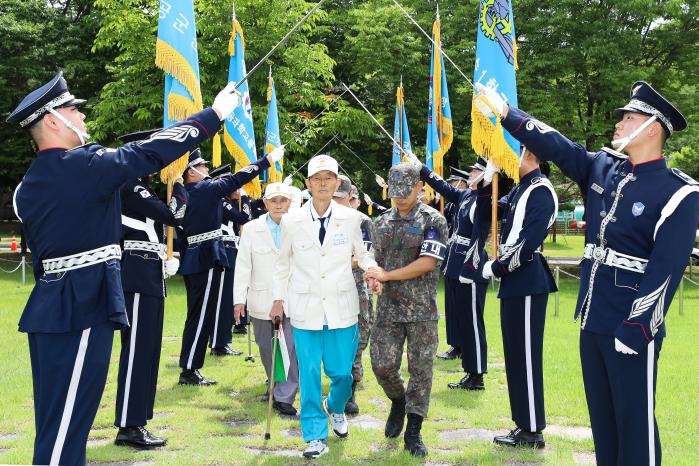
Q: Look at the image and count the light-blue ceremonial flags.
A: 6